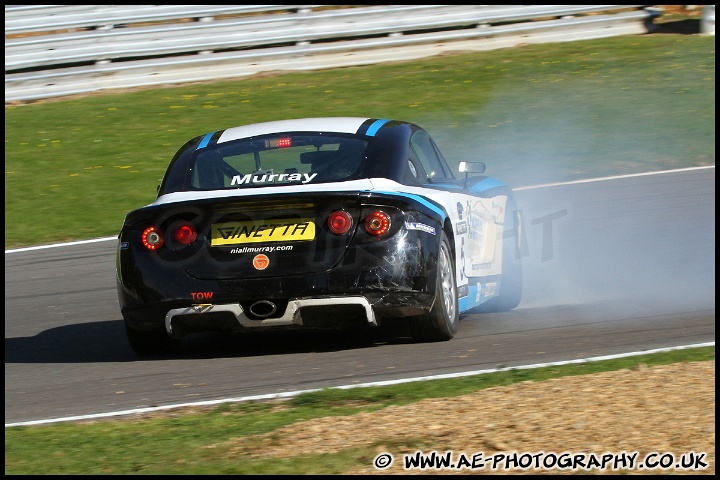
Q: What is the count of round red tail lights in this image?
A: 4